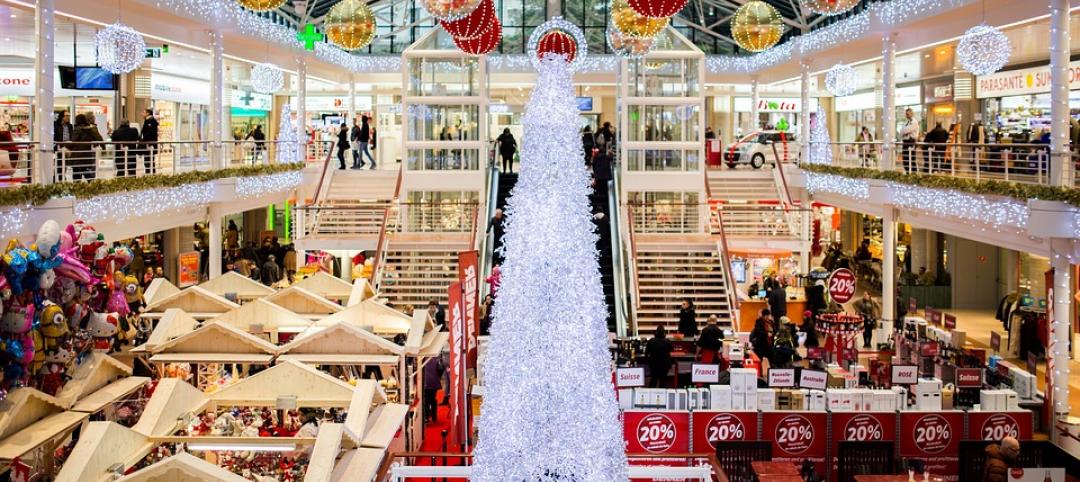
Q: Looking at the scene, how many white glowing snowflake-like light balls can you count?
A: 4